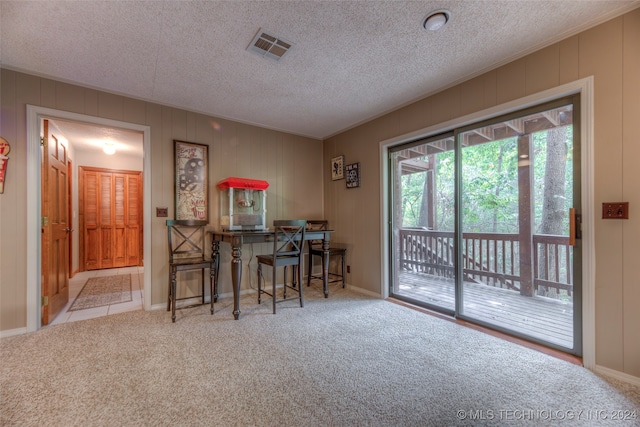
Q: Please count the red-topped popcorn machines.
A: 1